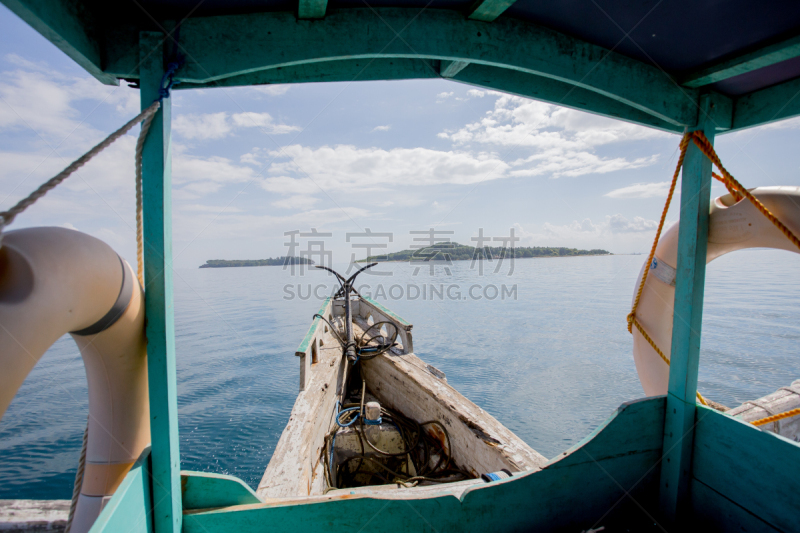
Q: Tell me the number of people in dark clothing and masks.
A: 0